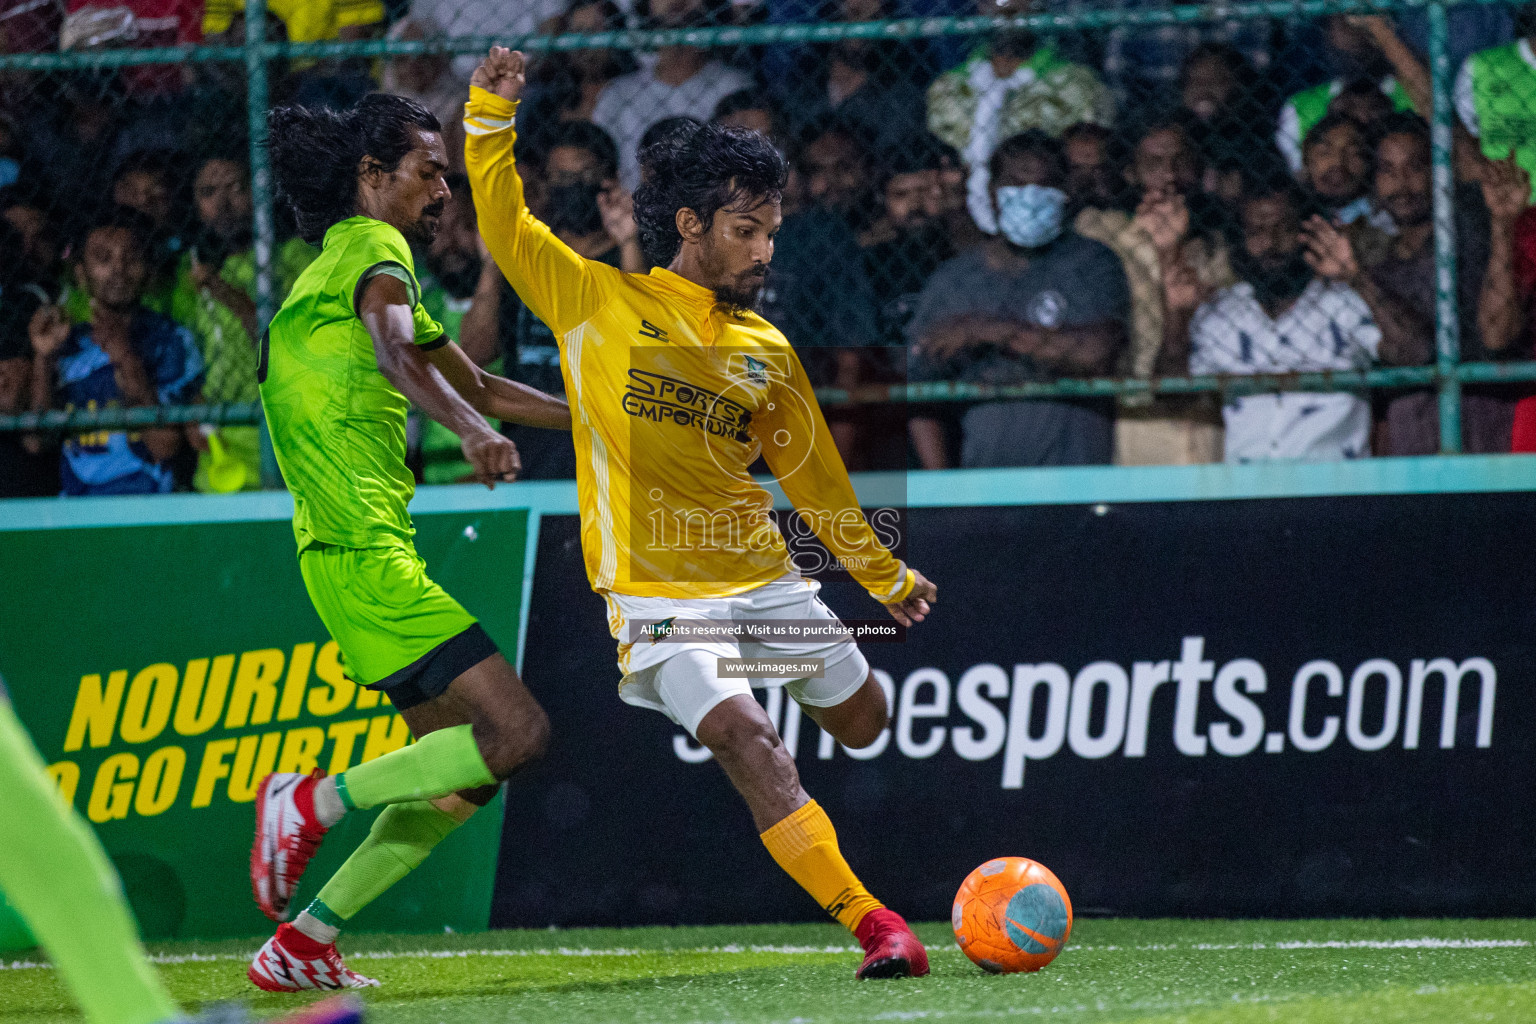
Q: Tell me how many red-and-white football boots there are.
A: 2